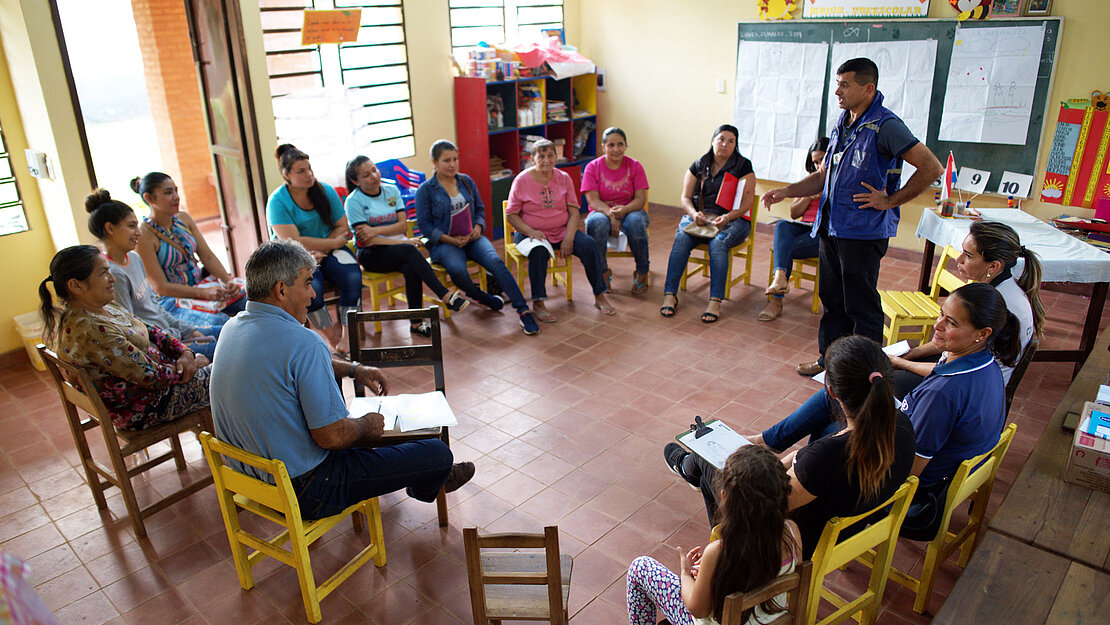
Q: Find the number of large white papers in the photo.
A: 3